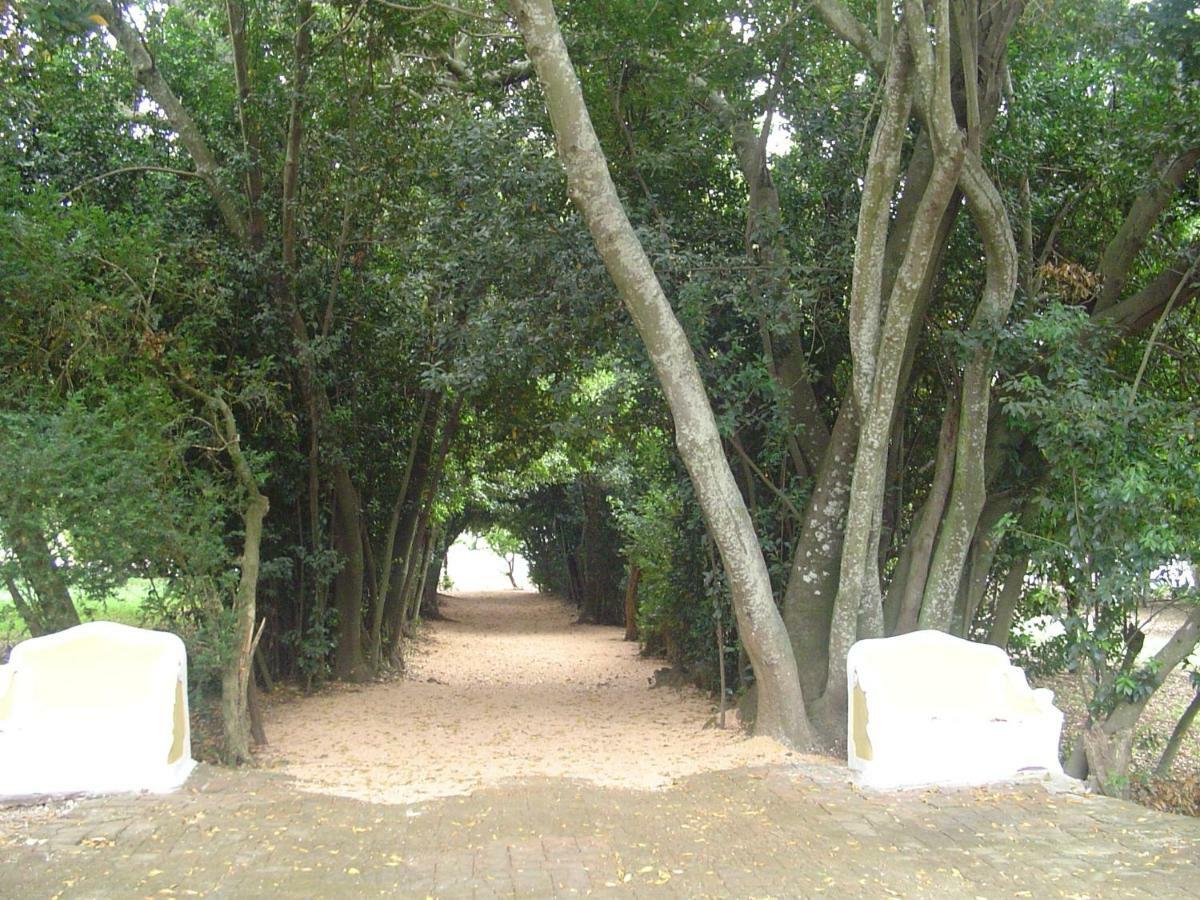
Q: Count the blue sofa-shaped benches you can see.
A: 0